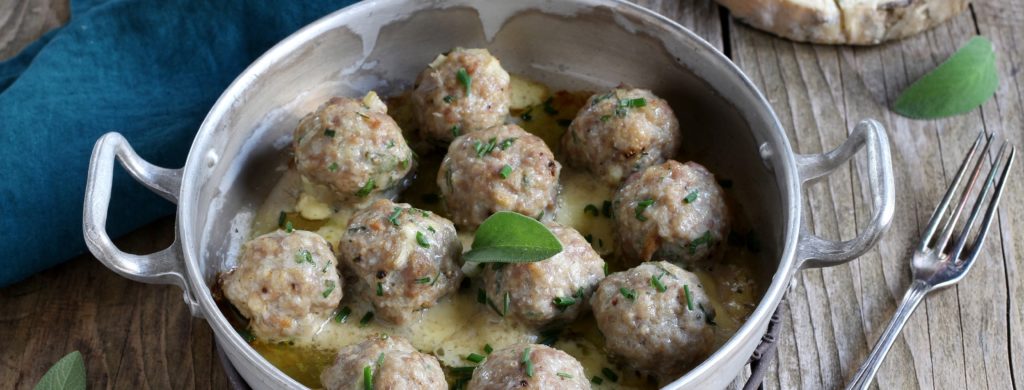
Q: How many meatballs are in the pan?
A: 11